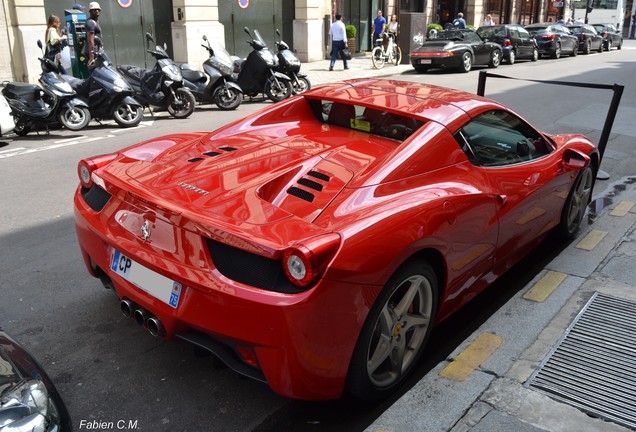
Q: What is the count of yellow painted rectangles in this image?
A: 4